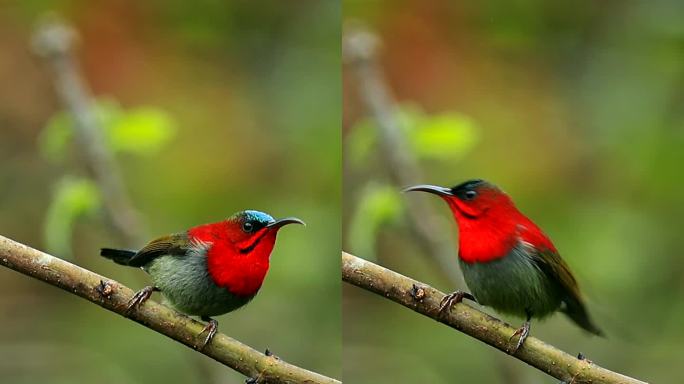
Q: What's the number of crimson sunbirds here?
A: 2